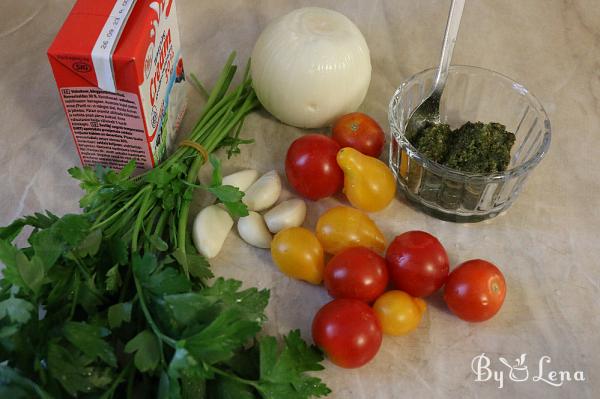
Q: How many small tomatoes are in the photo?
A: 10